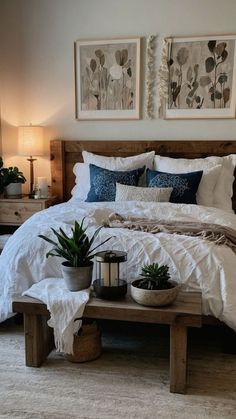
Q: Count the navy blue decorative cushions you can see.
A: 2